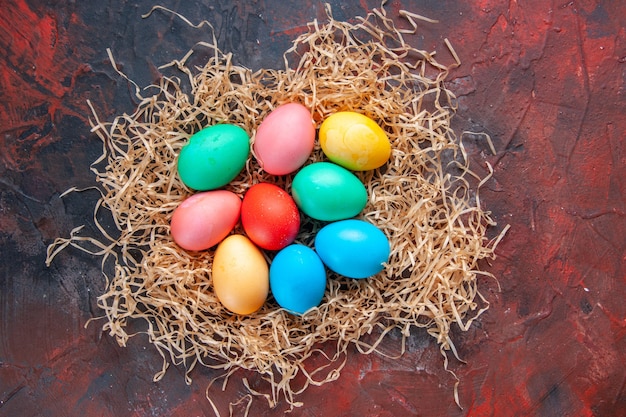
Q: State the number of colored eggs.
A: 9